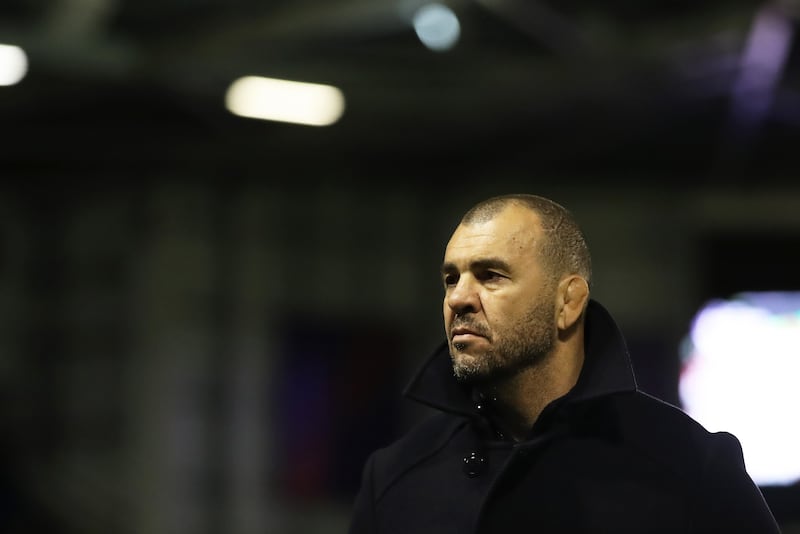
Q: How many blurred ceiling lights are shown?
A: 3